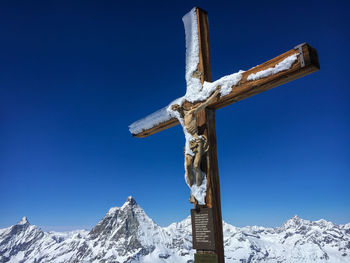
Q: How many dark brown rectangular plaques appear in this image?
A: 1